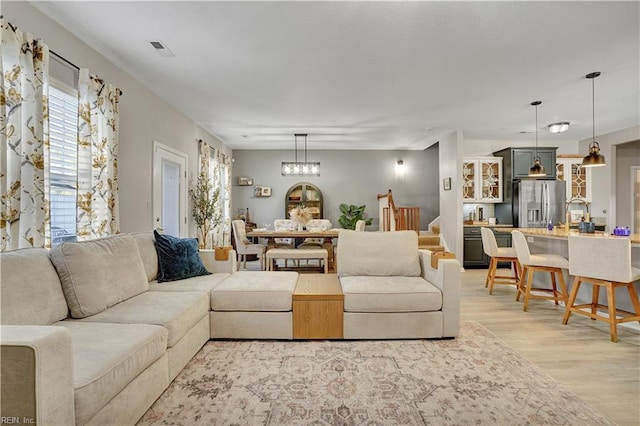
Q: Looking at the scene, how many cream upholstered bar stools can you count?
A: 3